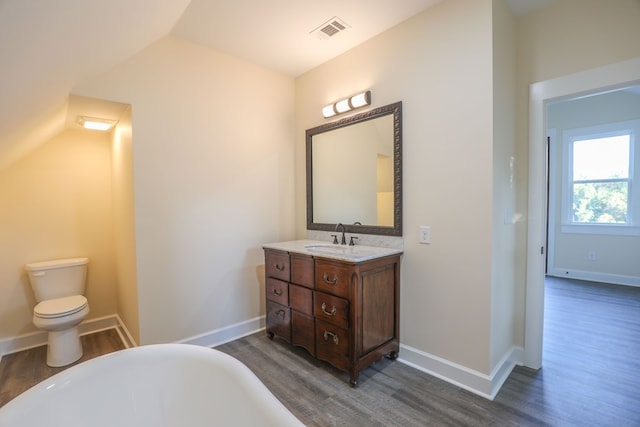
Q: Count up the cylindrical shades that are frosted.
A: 3